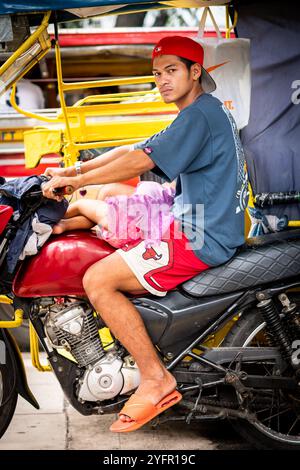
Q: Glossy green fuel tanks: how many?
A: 0